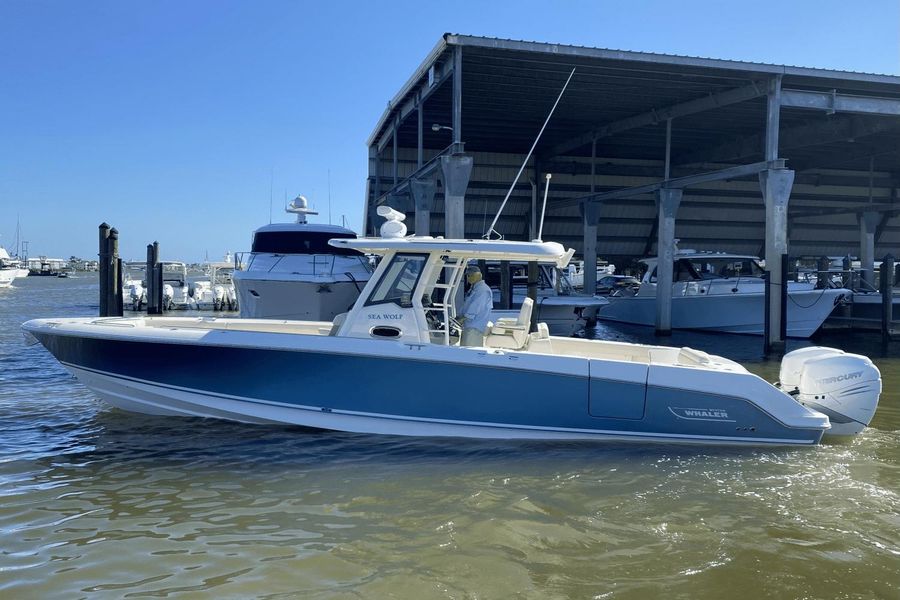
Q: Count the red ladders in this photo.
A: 0